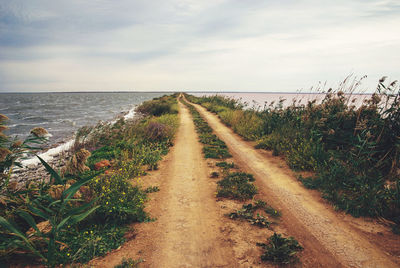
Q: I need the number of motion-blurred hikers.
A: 0